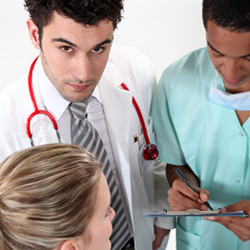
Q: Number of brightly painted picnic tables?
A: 0